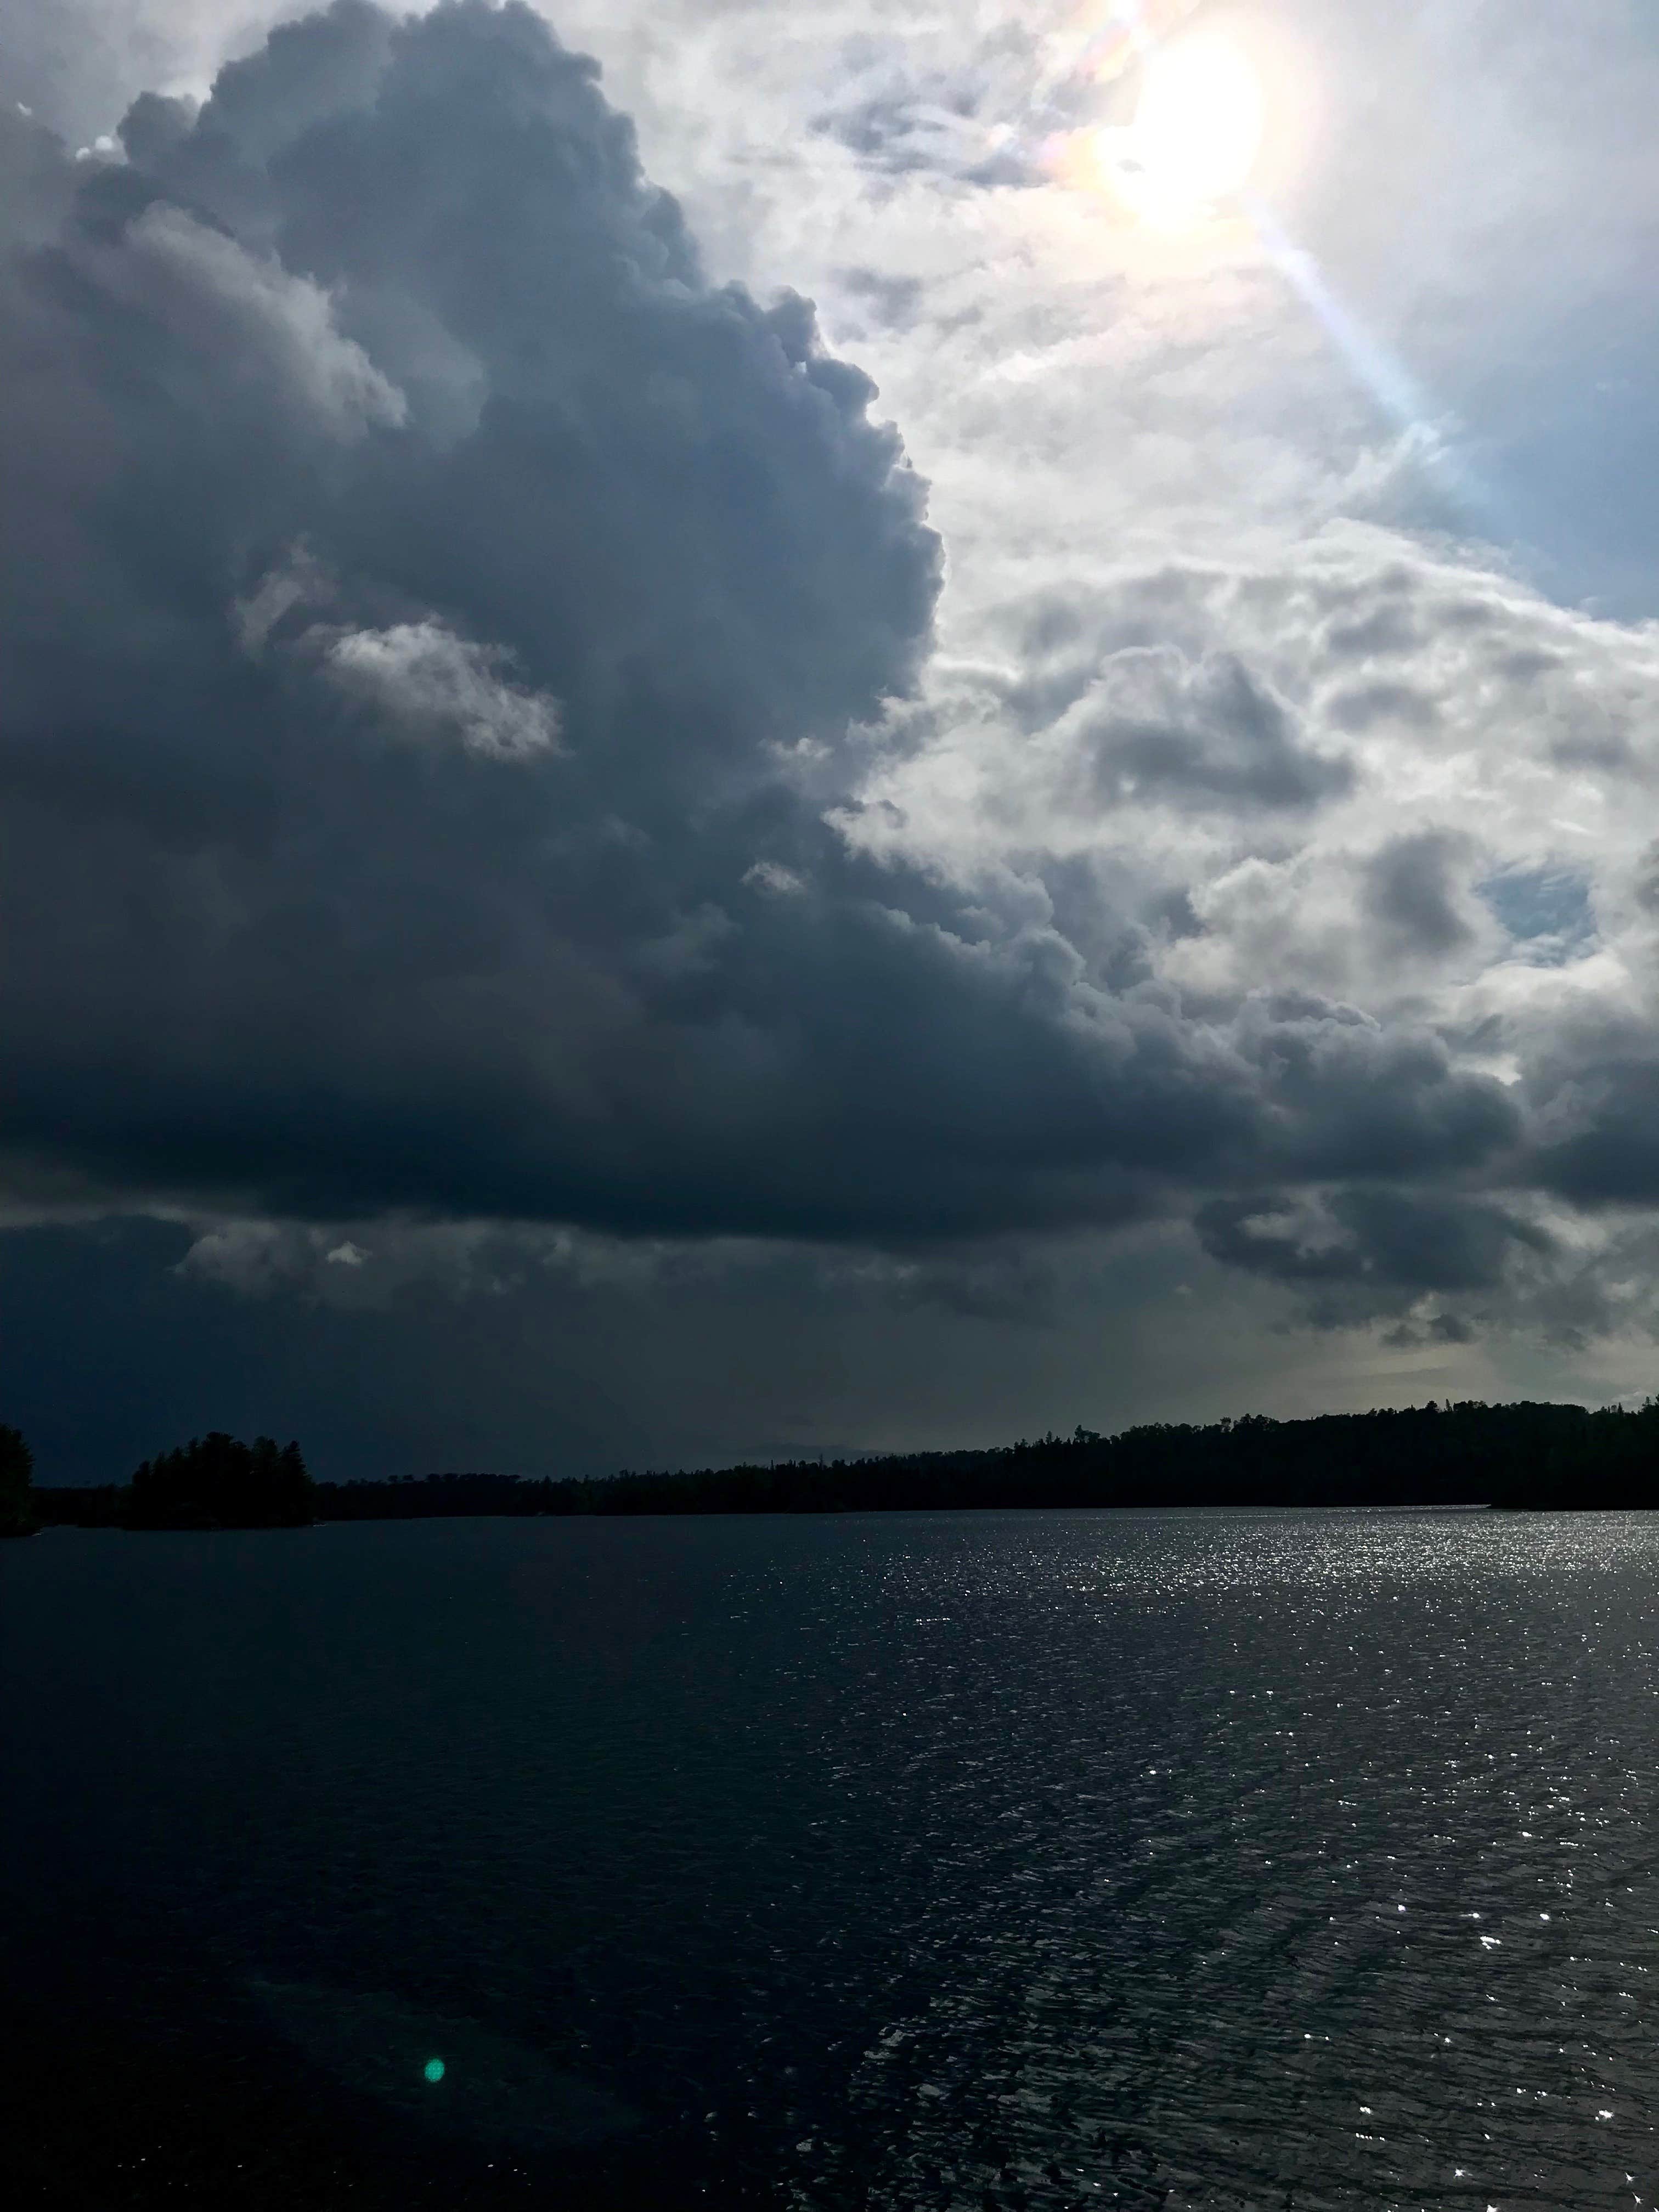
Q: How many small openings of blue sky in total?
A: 1